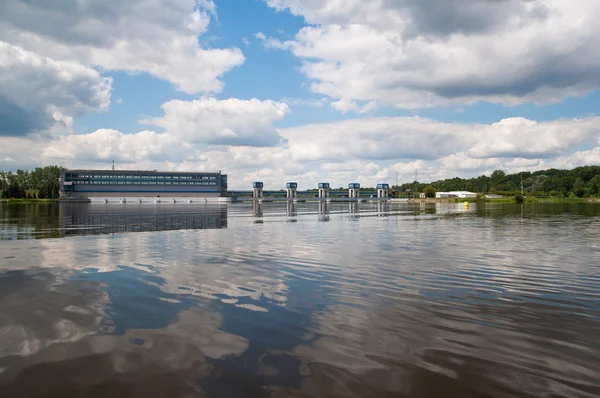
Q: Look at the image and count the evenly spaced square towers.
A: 5